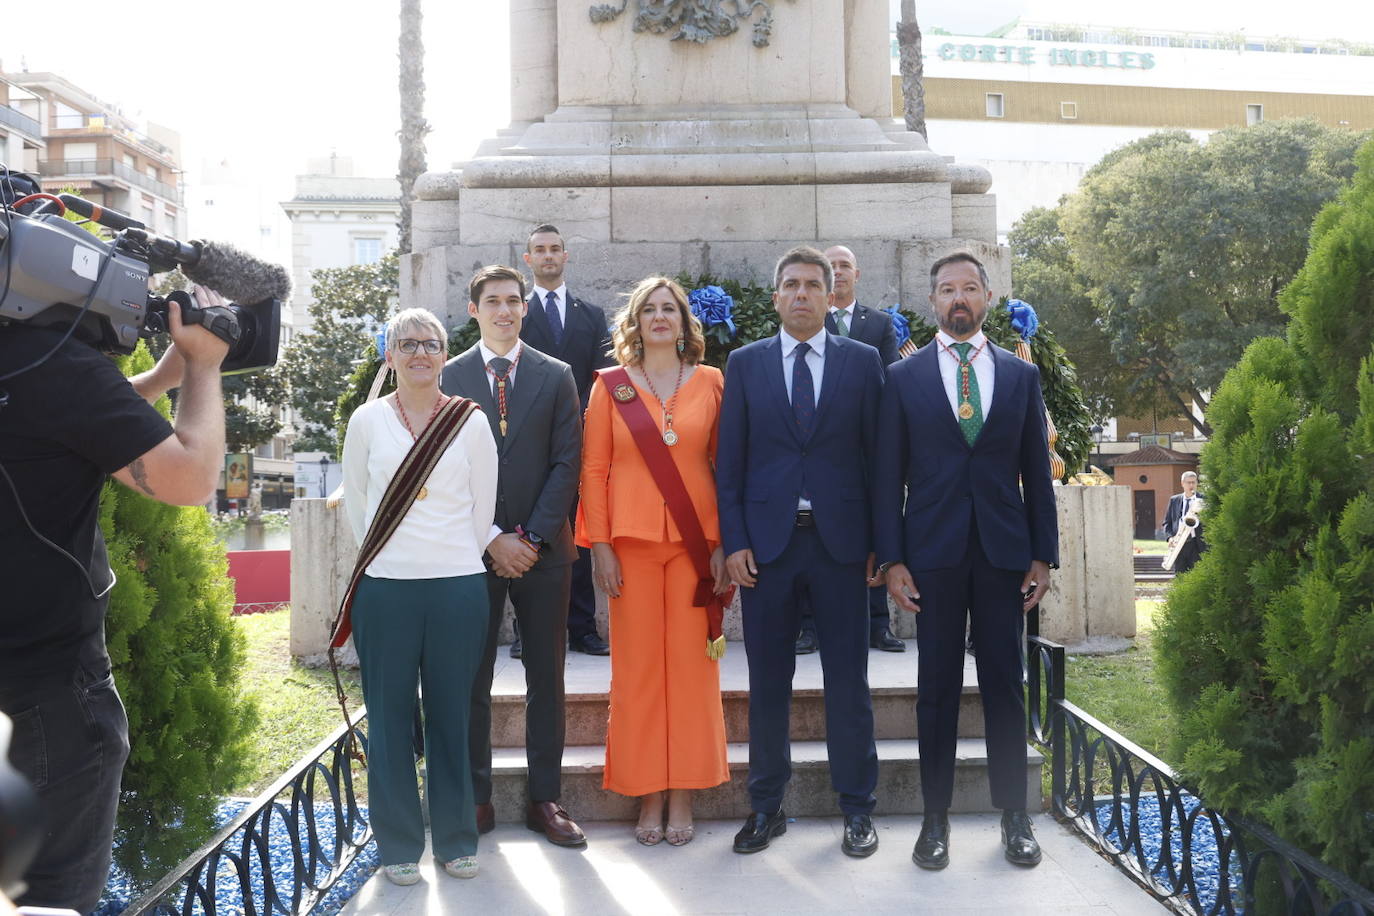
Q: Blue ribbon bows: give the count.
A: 4